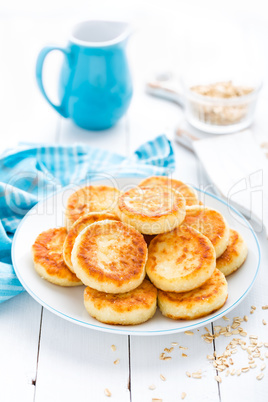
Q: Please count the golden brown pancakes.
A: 11